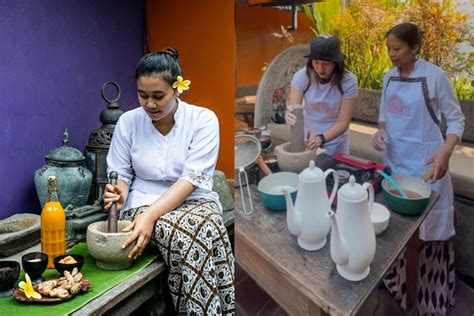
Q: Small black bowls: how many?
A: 3